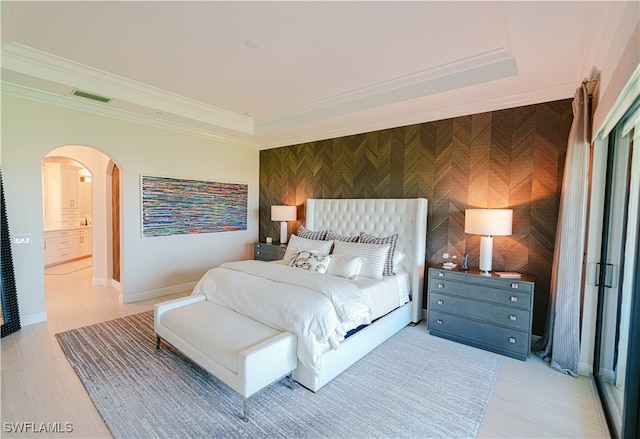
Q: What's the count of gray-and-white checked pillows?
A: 3